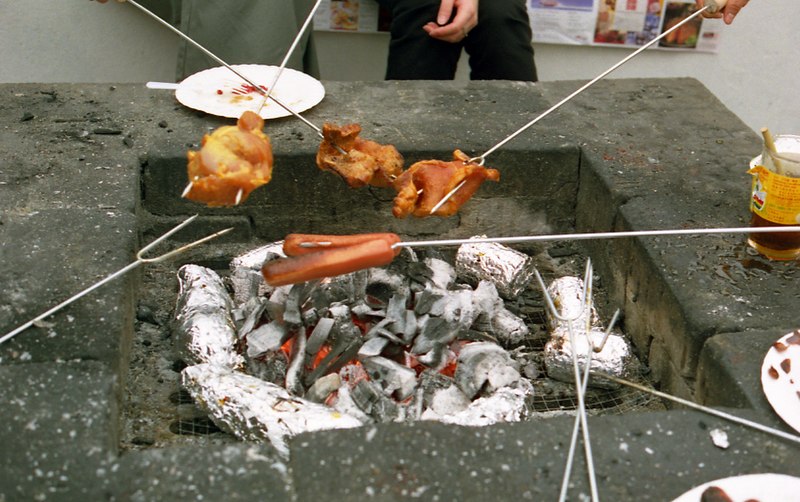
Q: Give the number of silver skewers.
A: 8